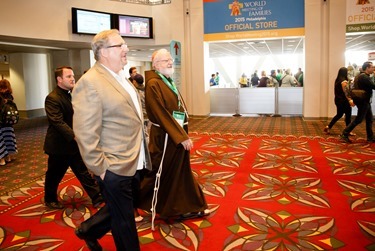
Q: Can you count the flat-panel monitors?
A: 2